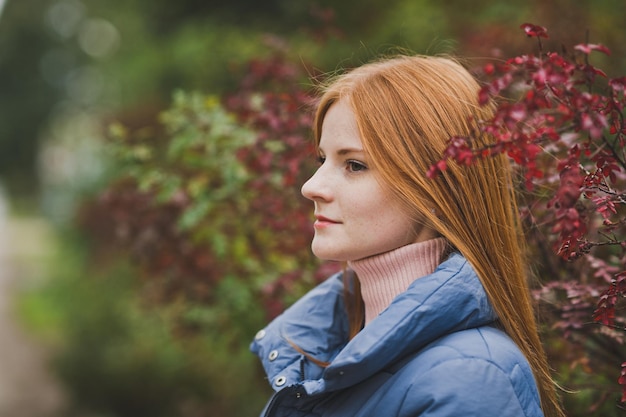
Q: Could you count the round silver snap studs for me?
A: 3